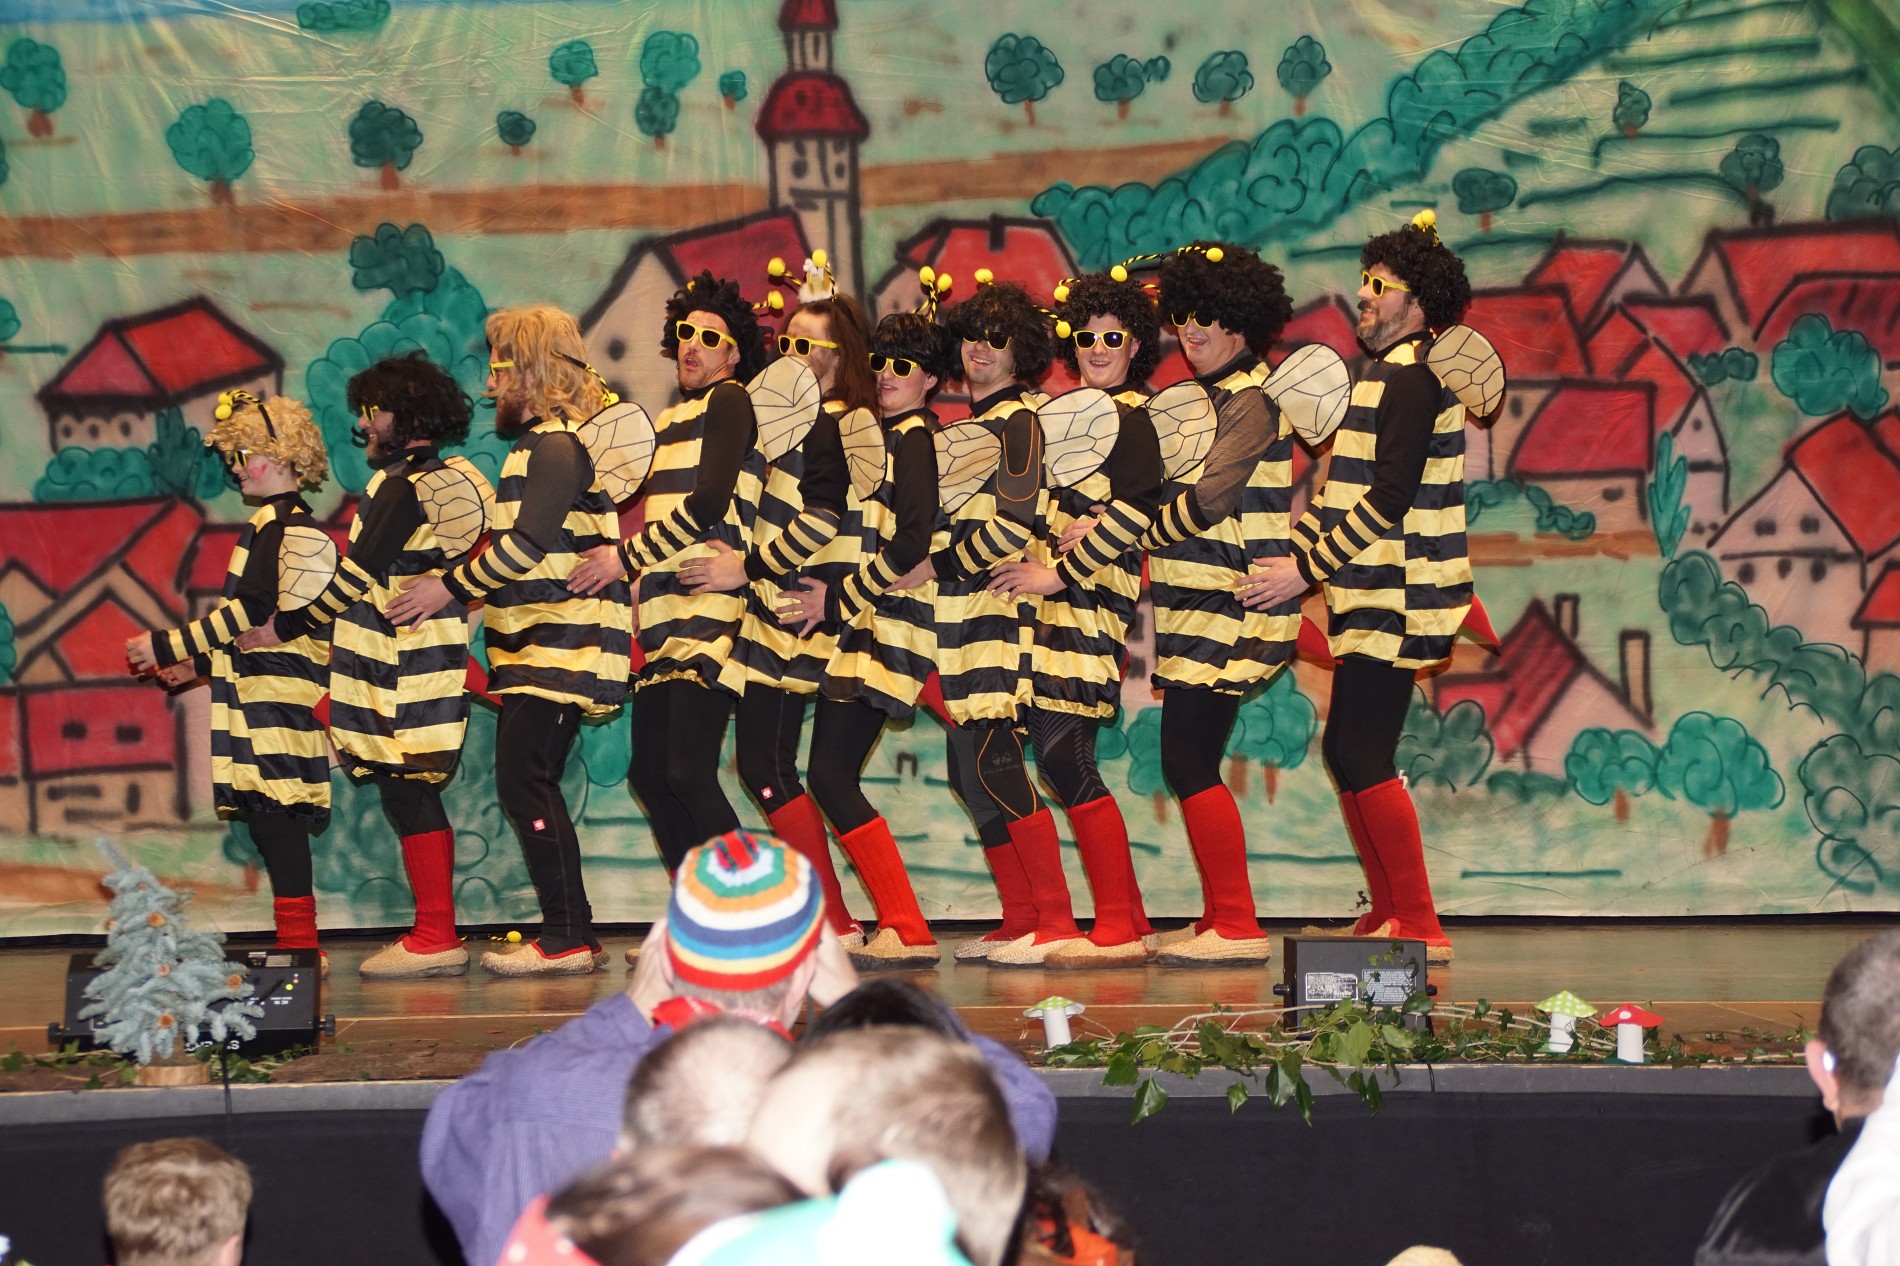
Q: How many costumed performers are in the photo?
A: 10